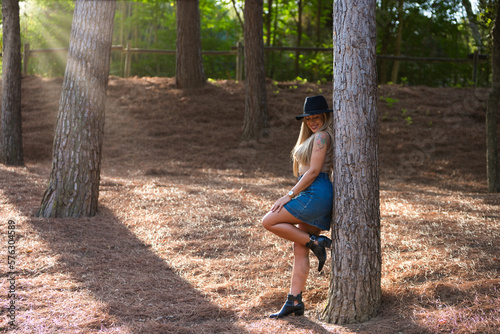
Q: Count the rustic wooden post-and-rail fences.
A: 1